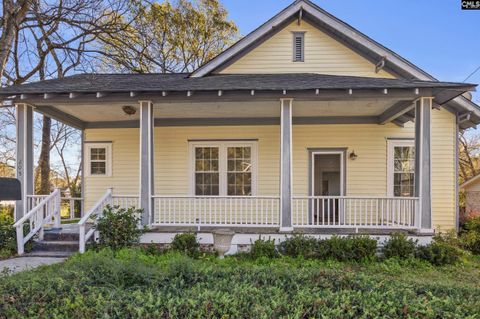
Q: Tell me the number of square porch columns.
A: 4